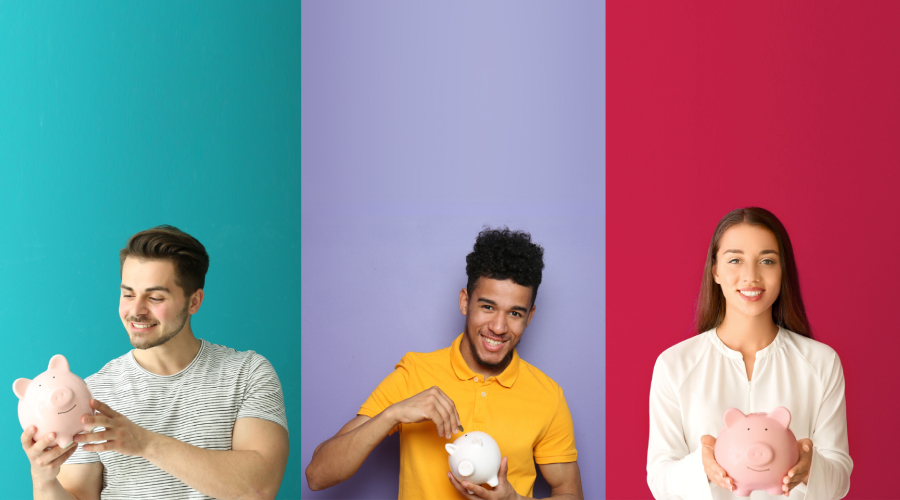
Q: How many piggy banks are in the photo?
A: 3